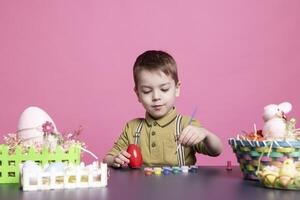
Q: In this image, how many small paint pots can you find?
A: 6